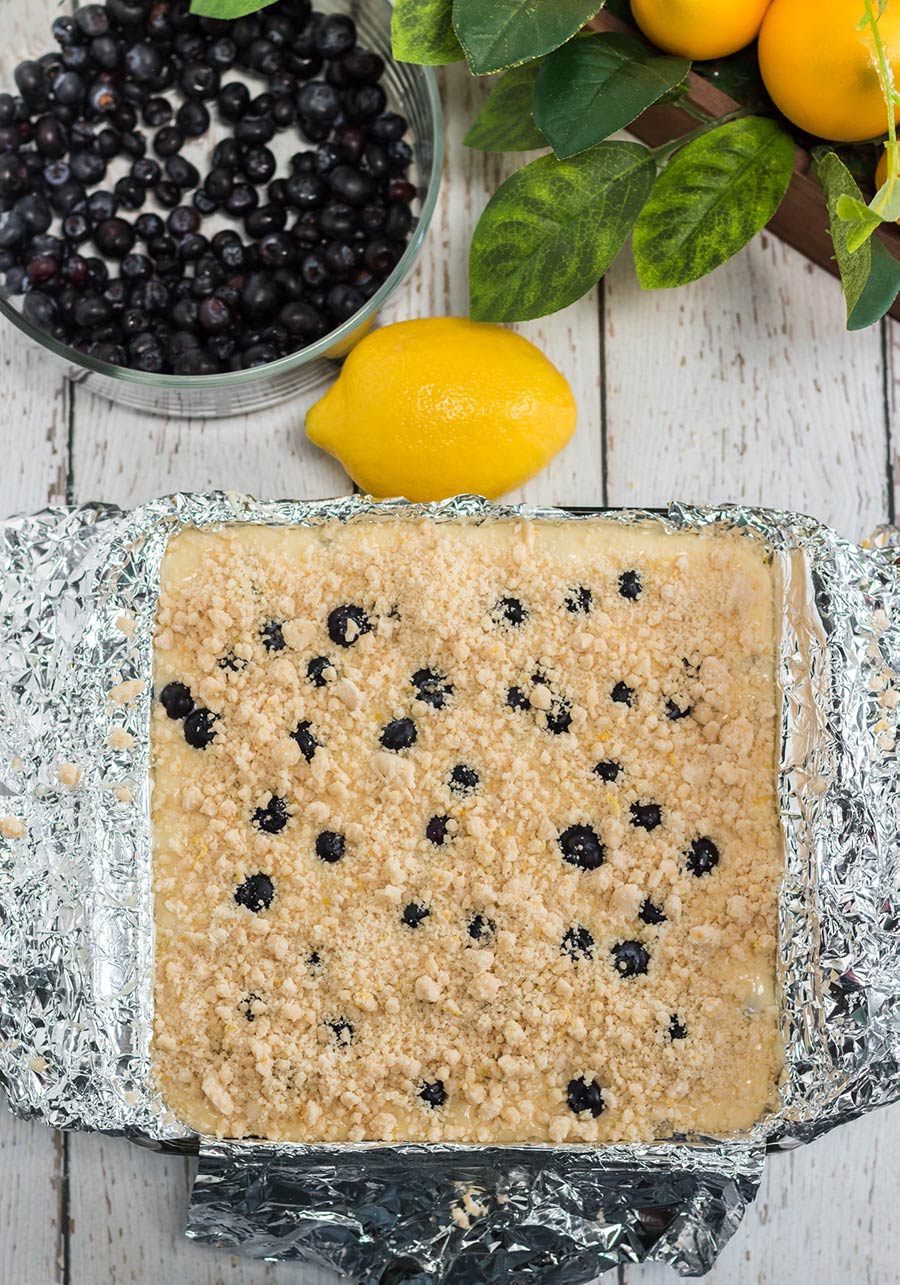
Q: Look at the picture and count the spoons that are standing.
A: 0